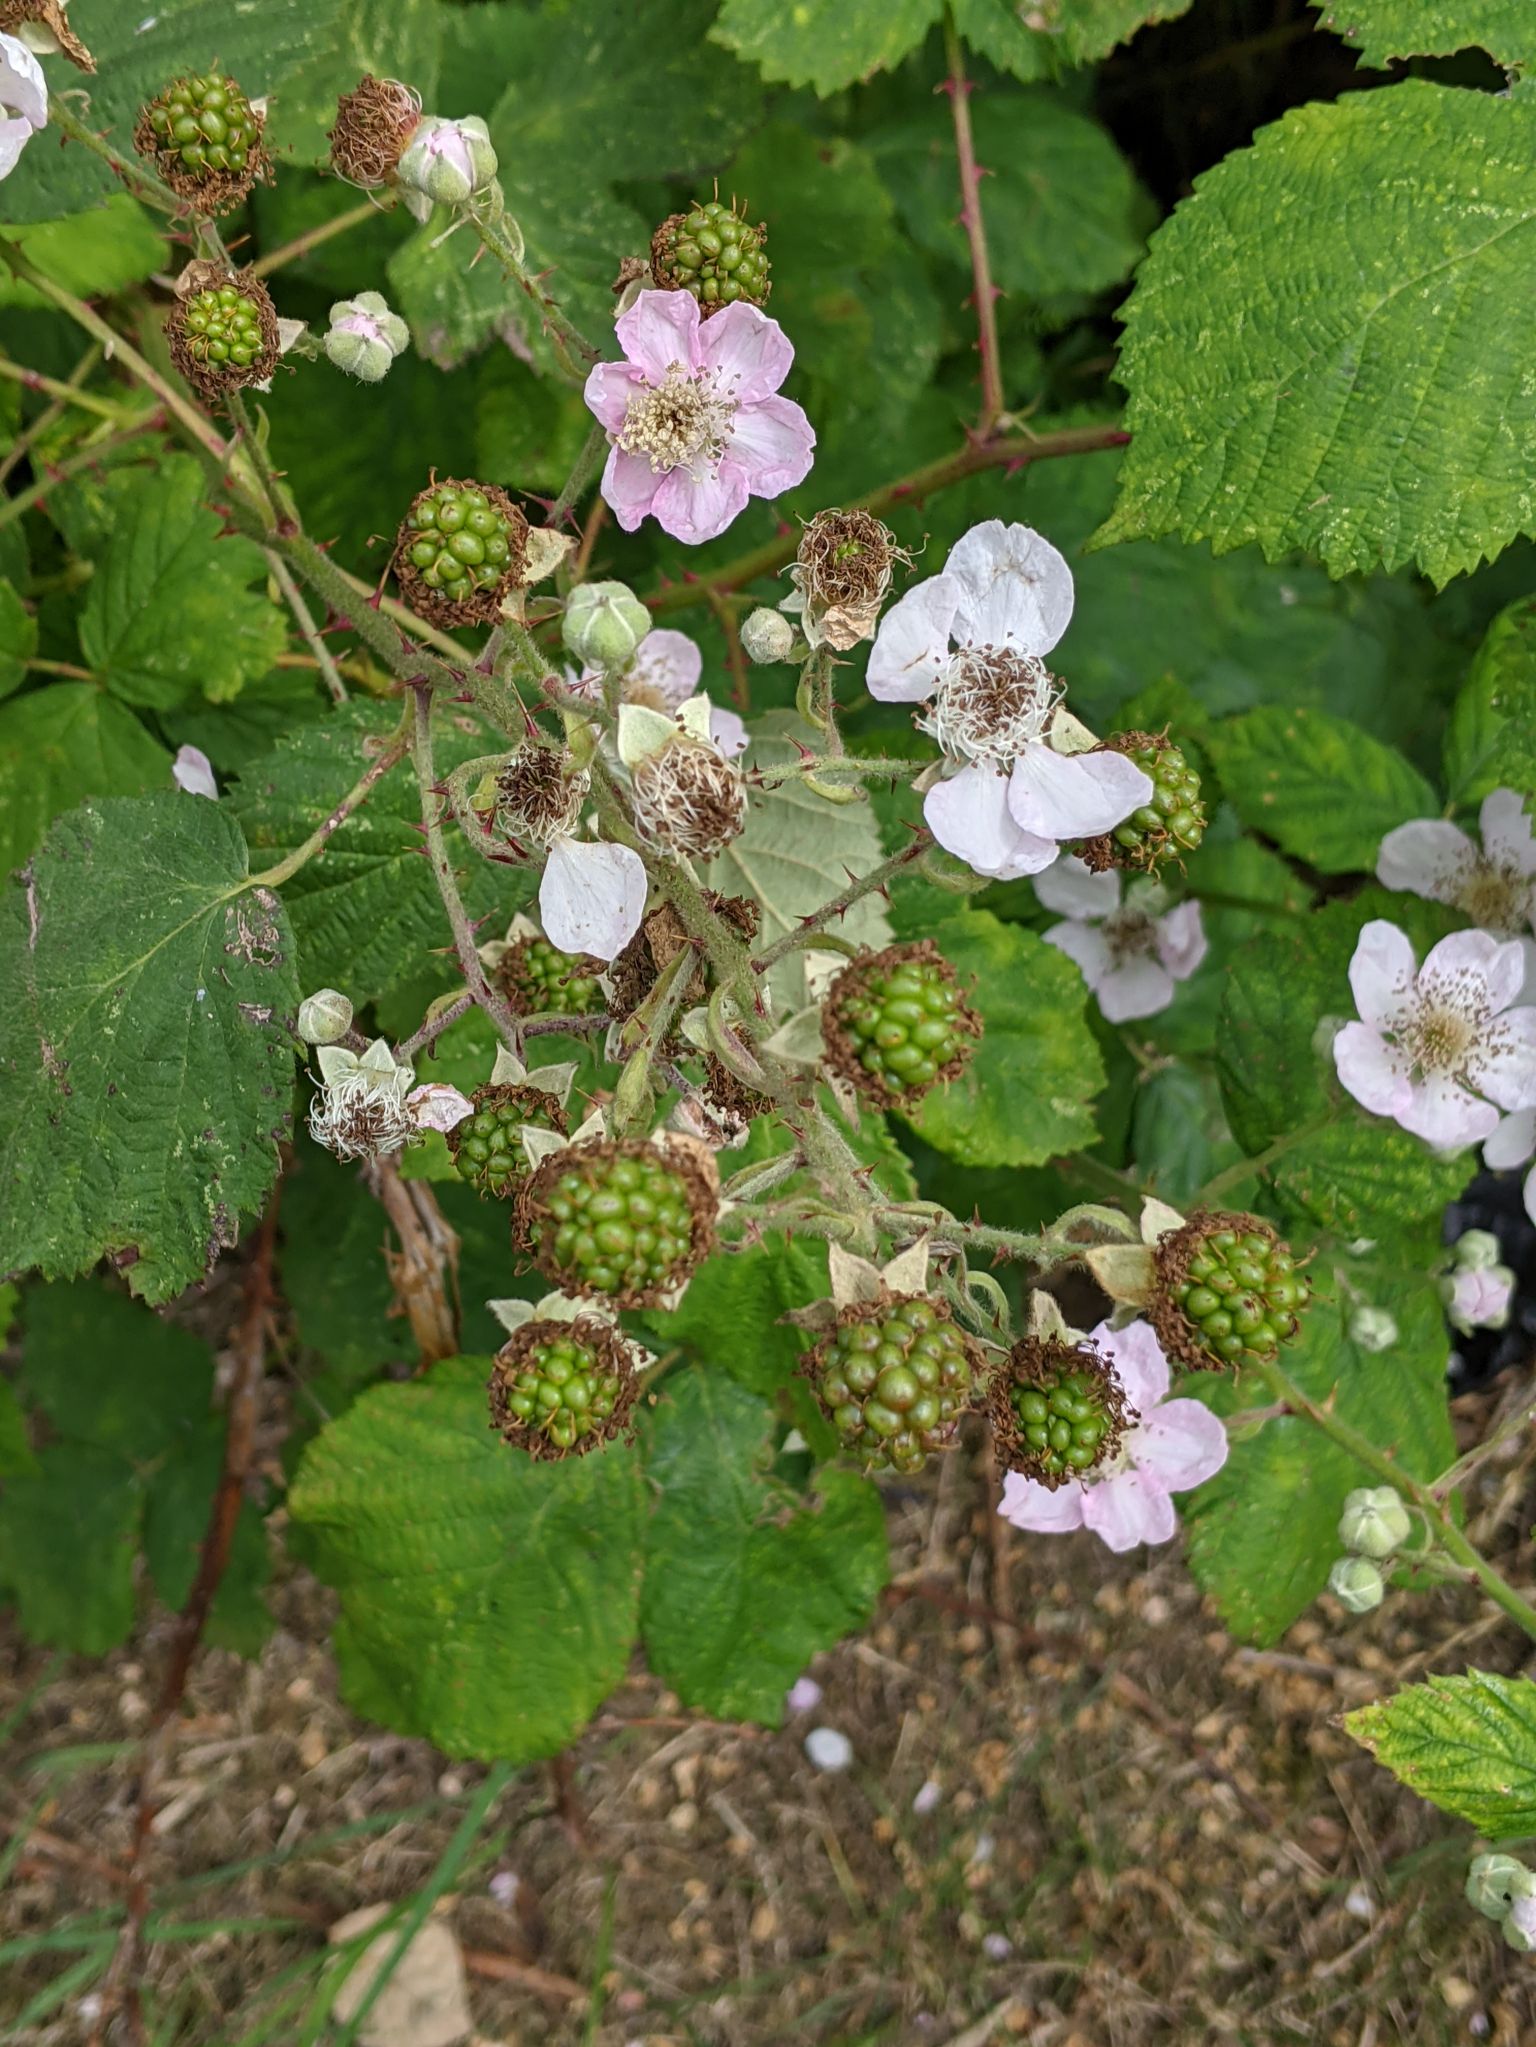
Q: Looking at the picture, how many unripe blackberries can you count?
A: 13